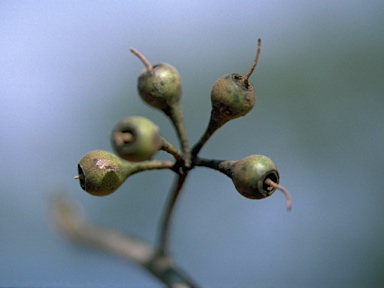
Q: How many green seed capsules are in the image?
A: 5